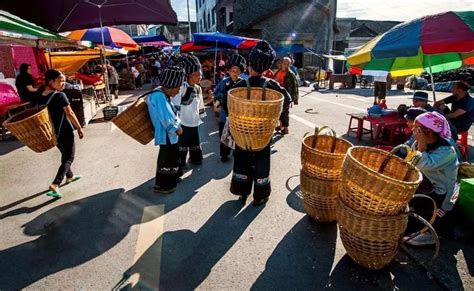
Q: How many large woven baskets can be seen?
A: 7